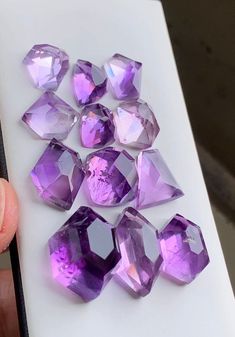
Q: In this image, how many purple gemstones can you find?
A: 12